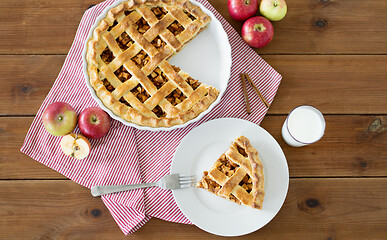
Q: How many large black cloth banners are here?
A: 0